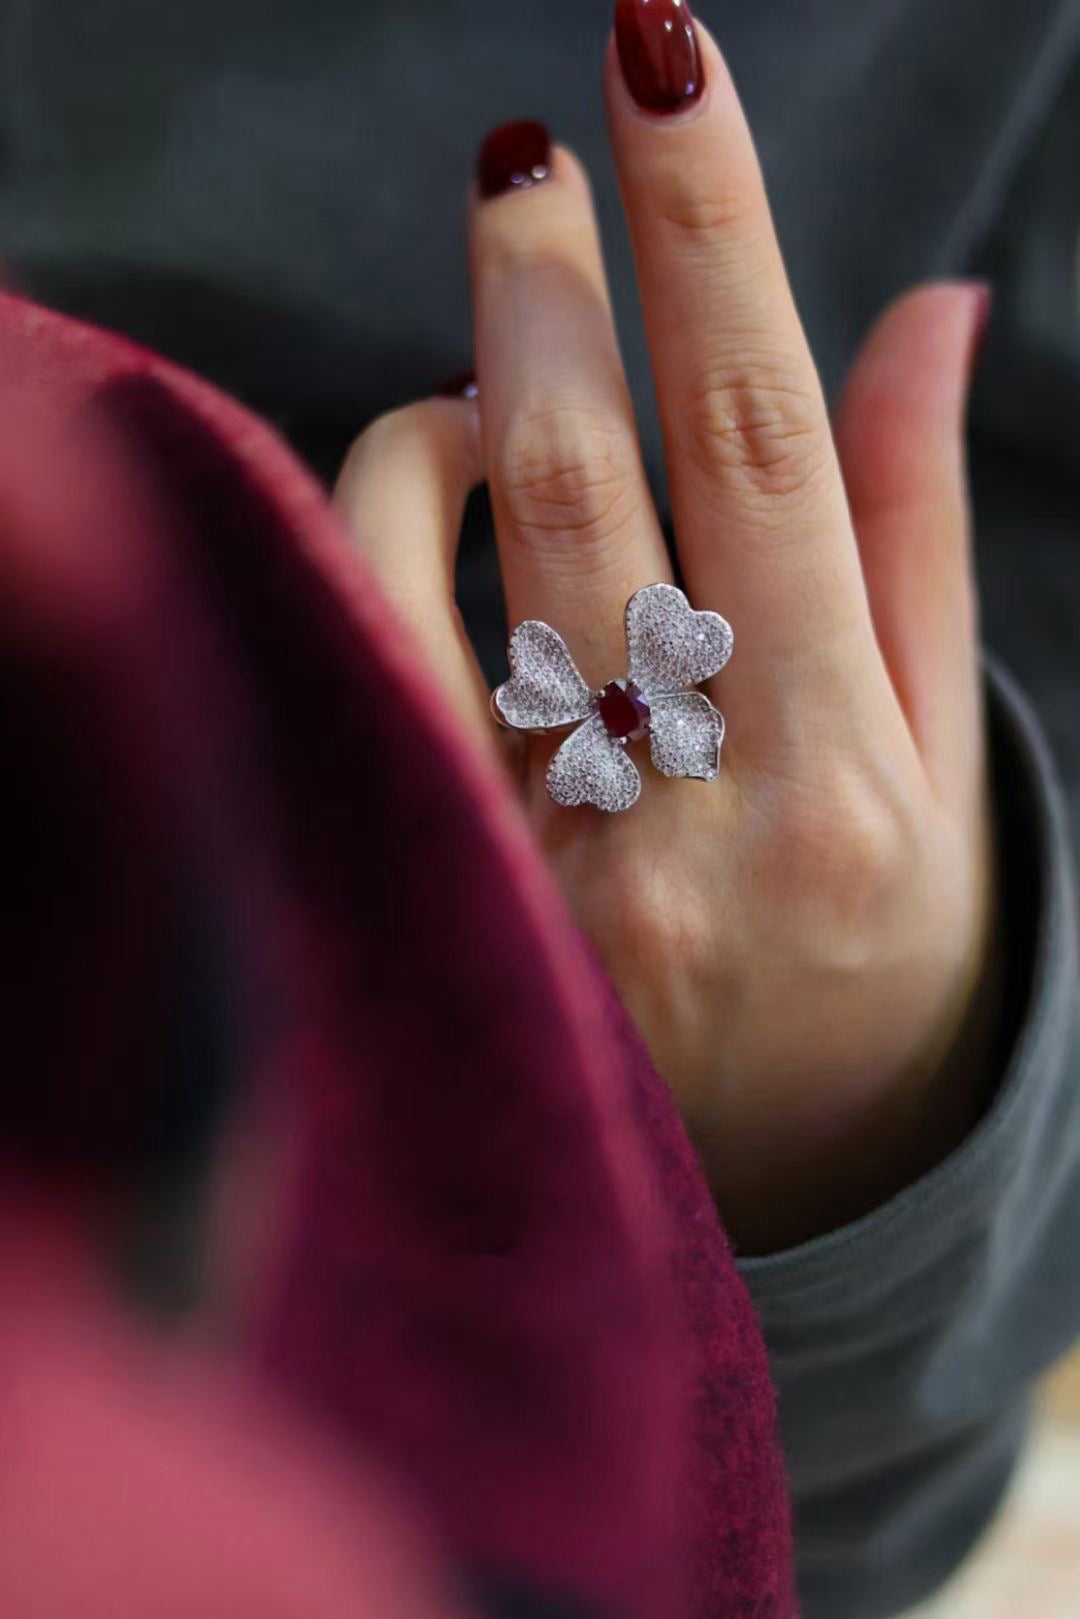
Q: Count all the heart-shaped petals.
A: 3